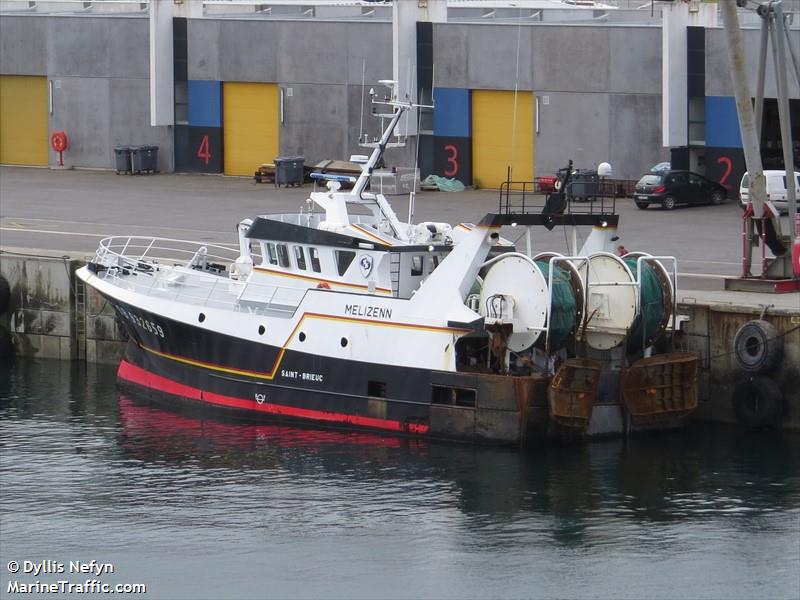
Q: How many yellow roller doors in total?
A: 3